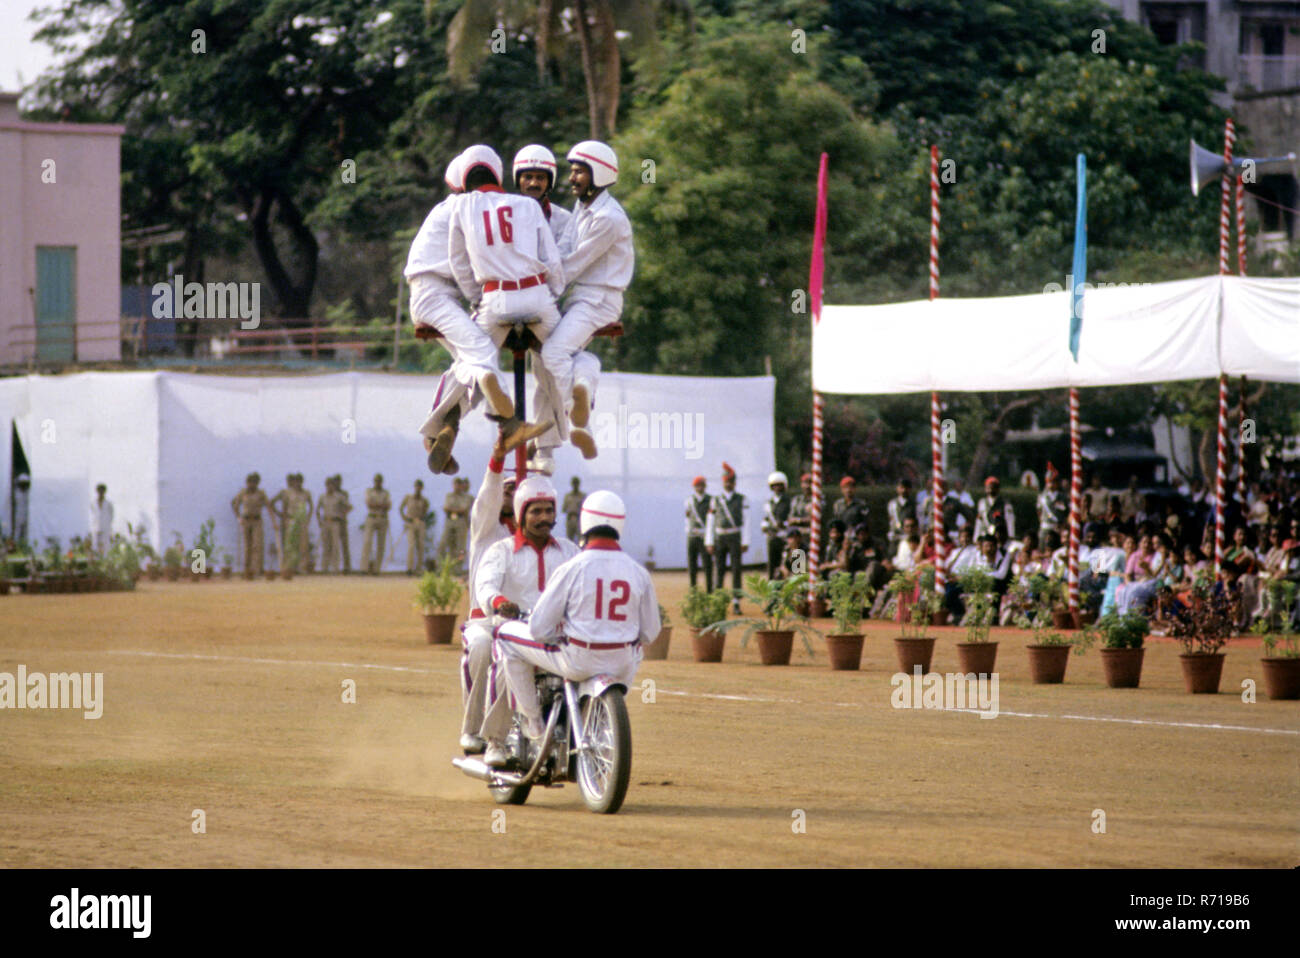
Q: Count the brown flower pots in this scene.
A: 11